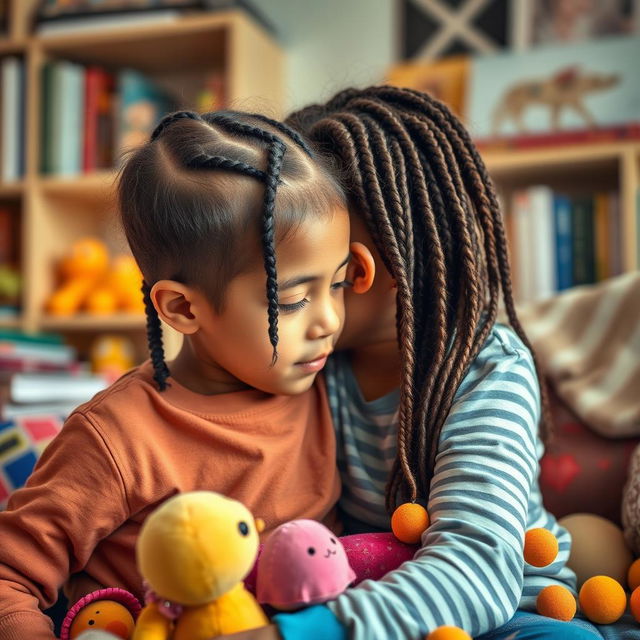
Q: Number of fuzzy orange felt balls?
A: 7